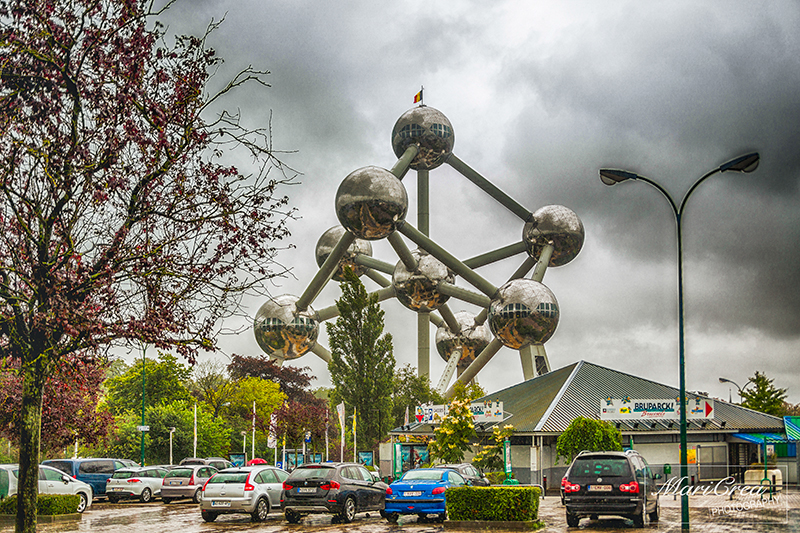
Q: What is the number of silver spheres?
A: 8